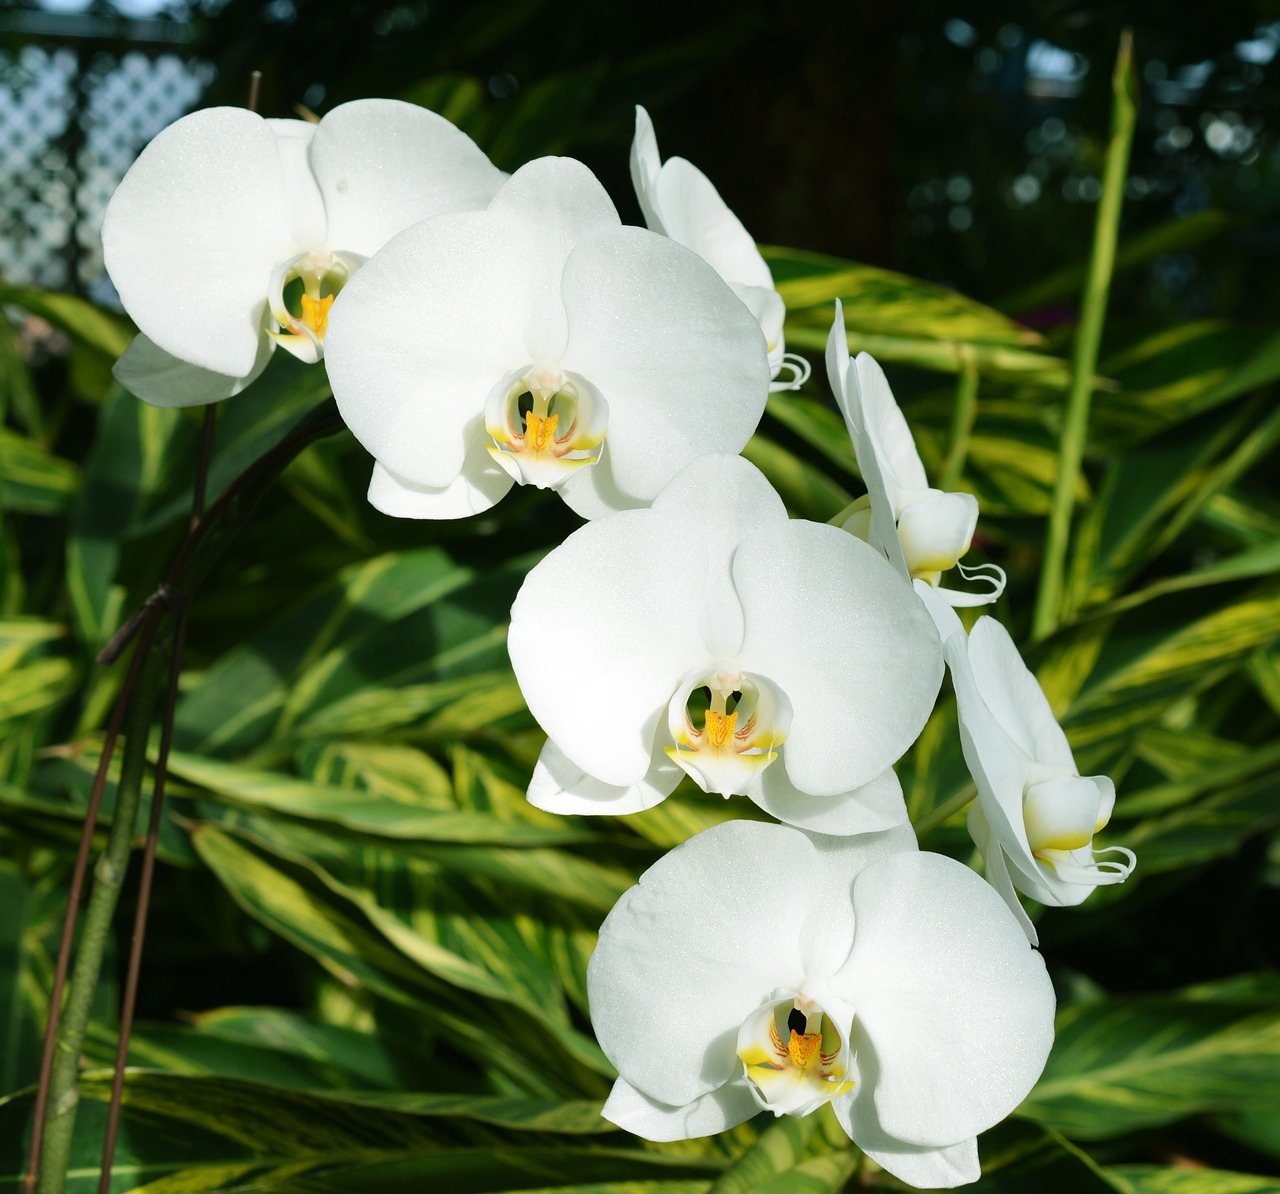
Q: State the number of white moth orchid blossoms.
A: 7